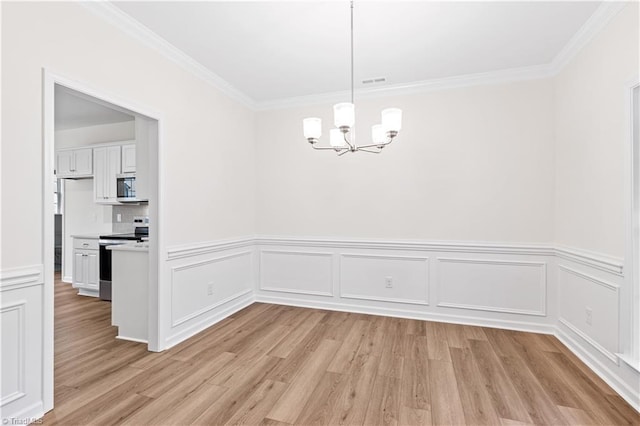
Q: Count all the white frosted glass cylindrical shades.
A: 5